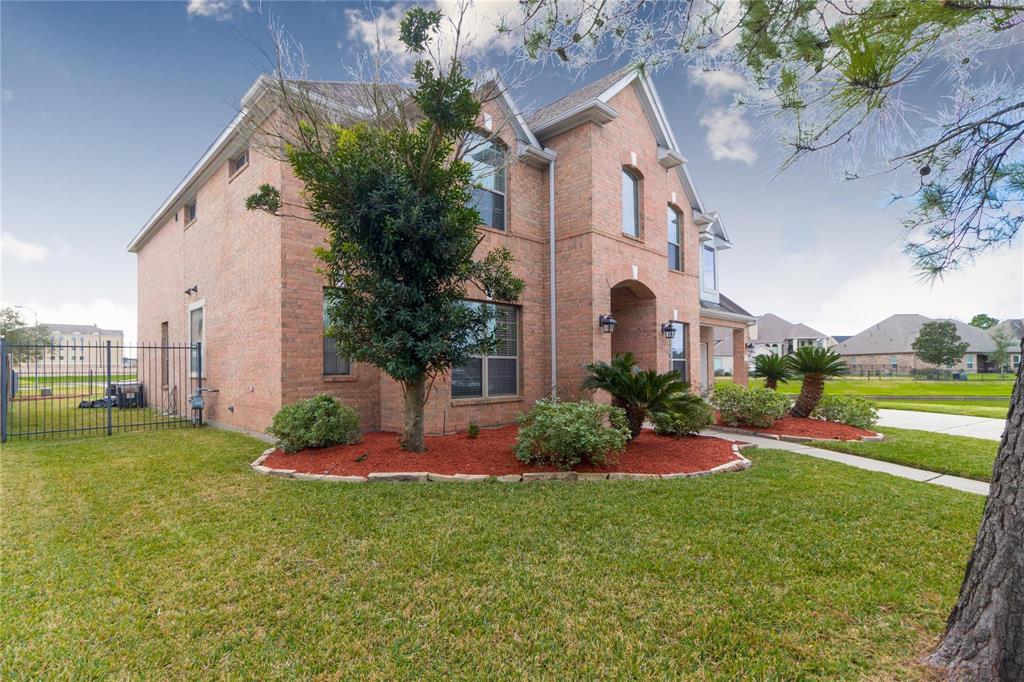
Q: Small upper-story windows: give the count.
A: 2